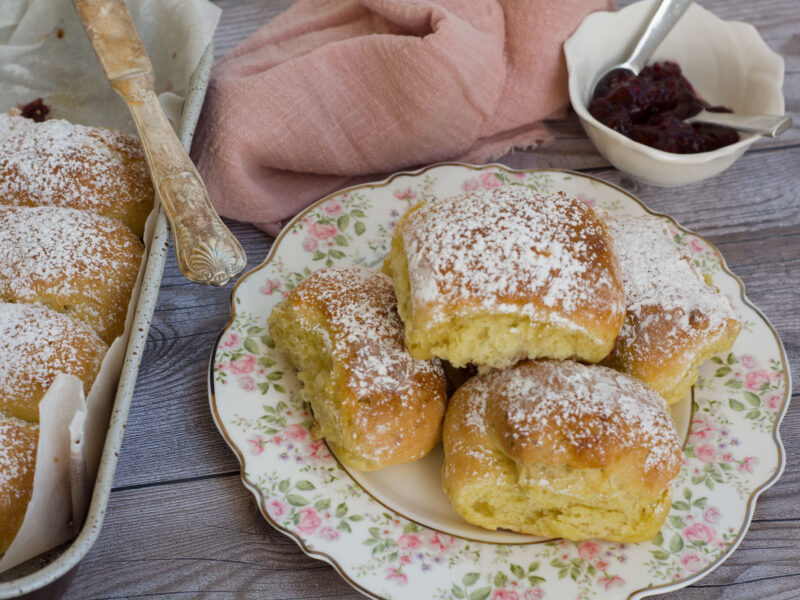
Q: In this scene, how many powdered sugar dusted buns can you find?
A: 8